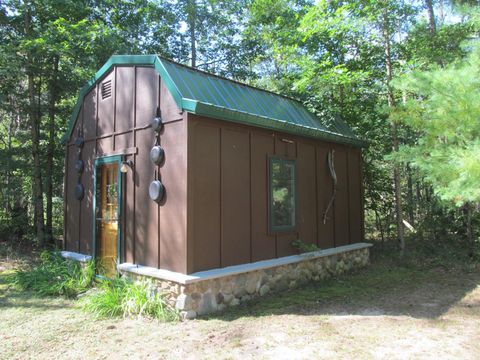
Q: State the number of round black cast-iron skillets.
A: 6